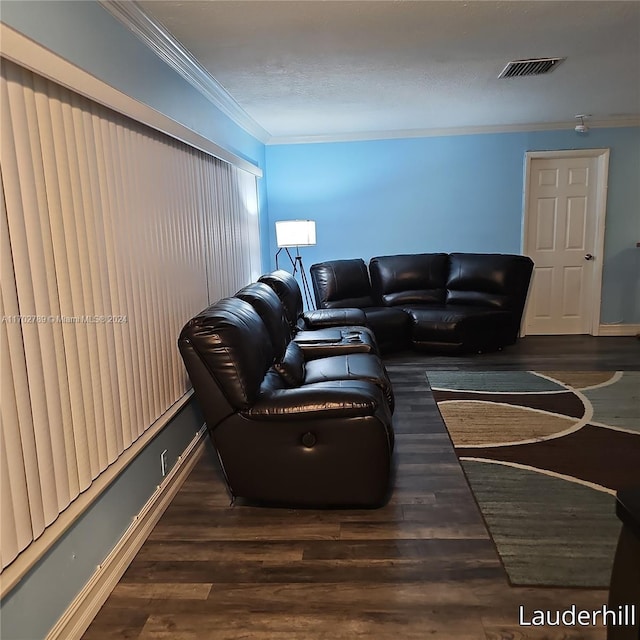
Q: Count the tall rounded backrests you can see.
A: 6